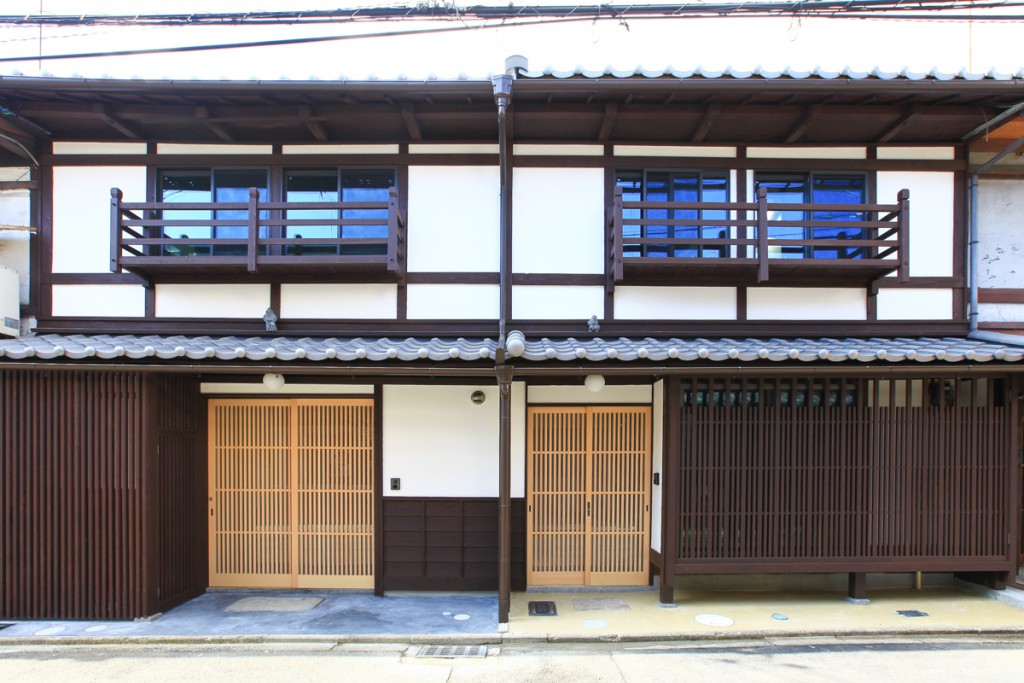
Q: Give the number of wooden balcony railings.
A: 2